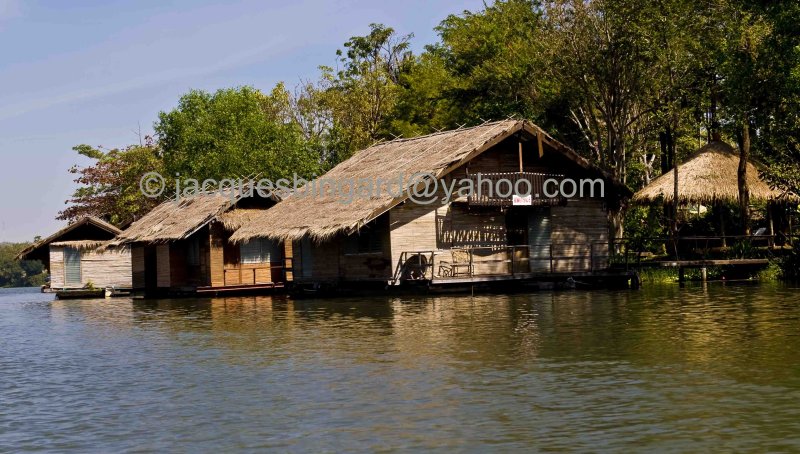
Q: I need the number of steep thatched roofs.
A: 4